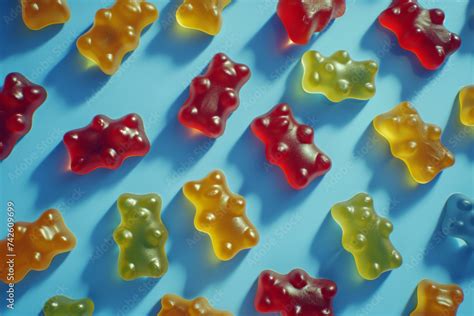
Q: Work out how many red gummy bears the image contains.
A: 7